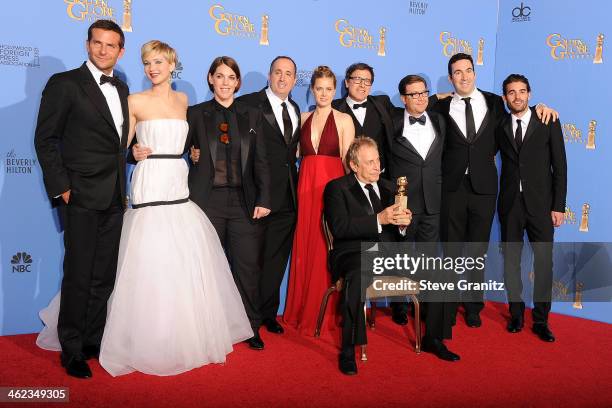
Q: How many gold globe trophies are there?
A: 1